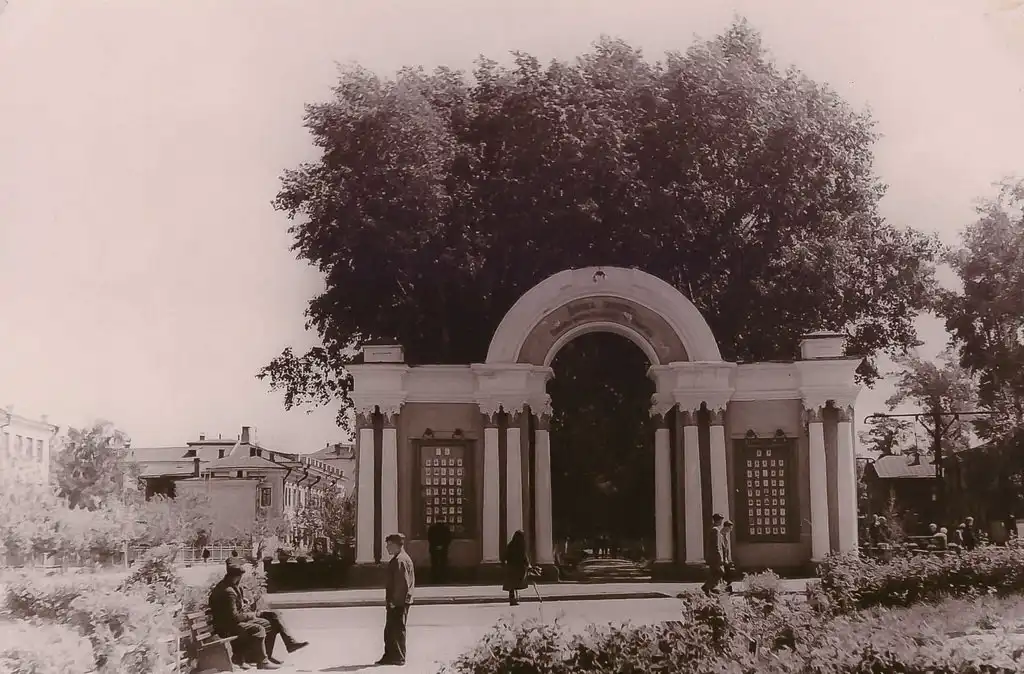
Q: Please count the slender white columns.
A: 10